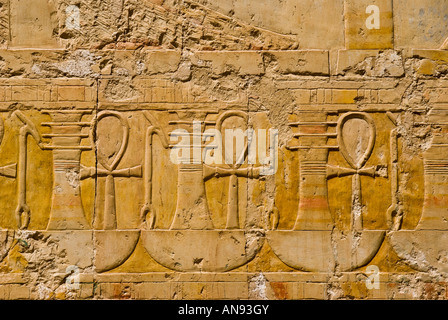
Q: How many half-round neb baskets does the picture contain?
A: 4